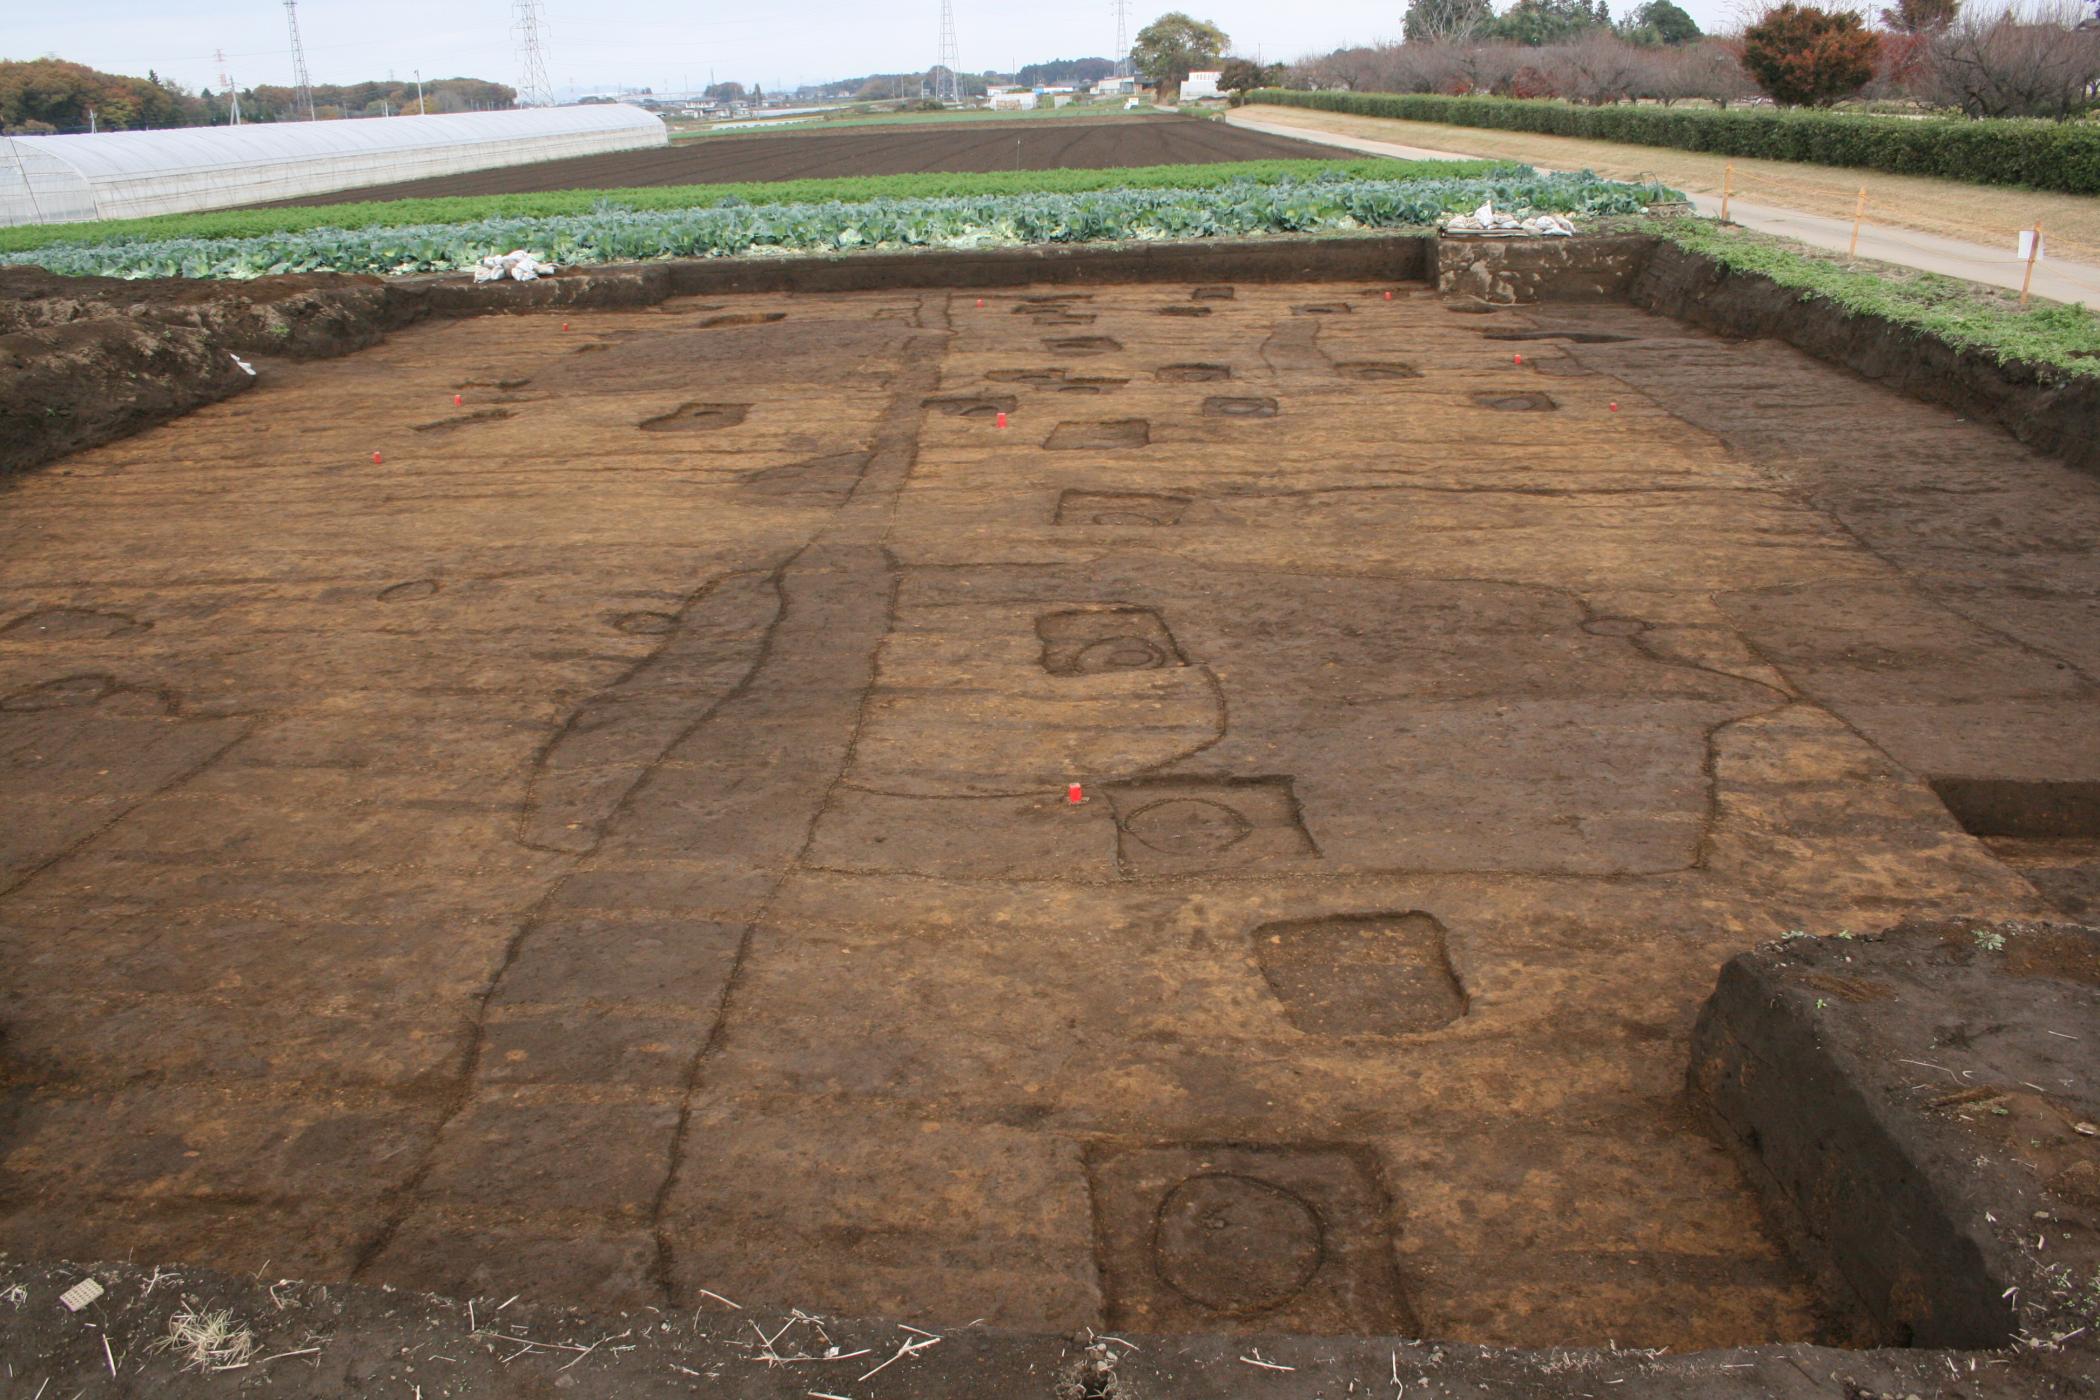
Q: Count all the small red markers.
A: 9